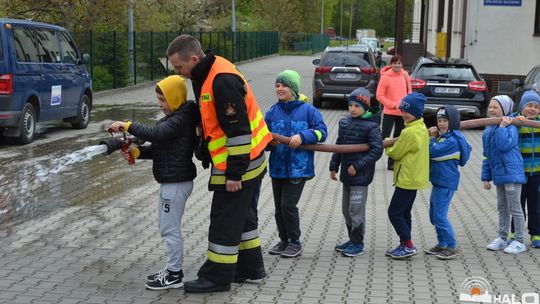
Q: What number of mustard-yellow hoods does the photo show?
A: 1